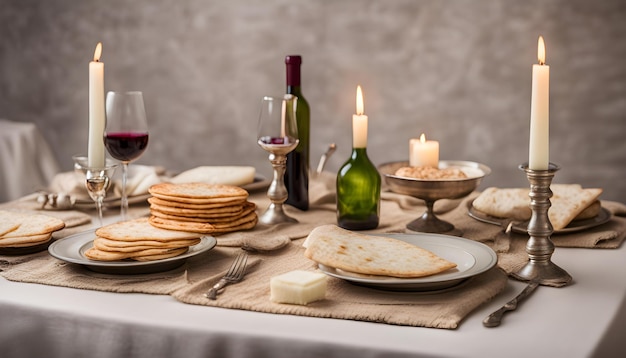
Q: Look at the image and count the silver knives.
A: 1